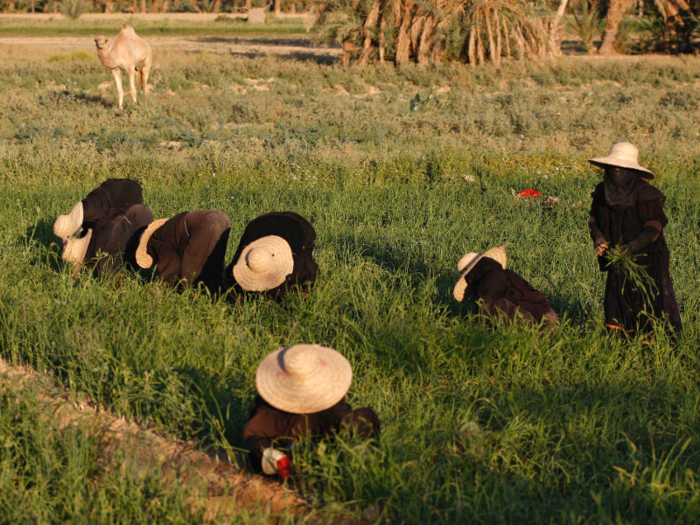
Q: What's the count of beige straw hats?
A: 7